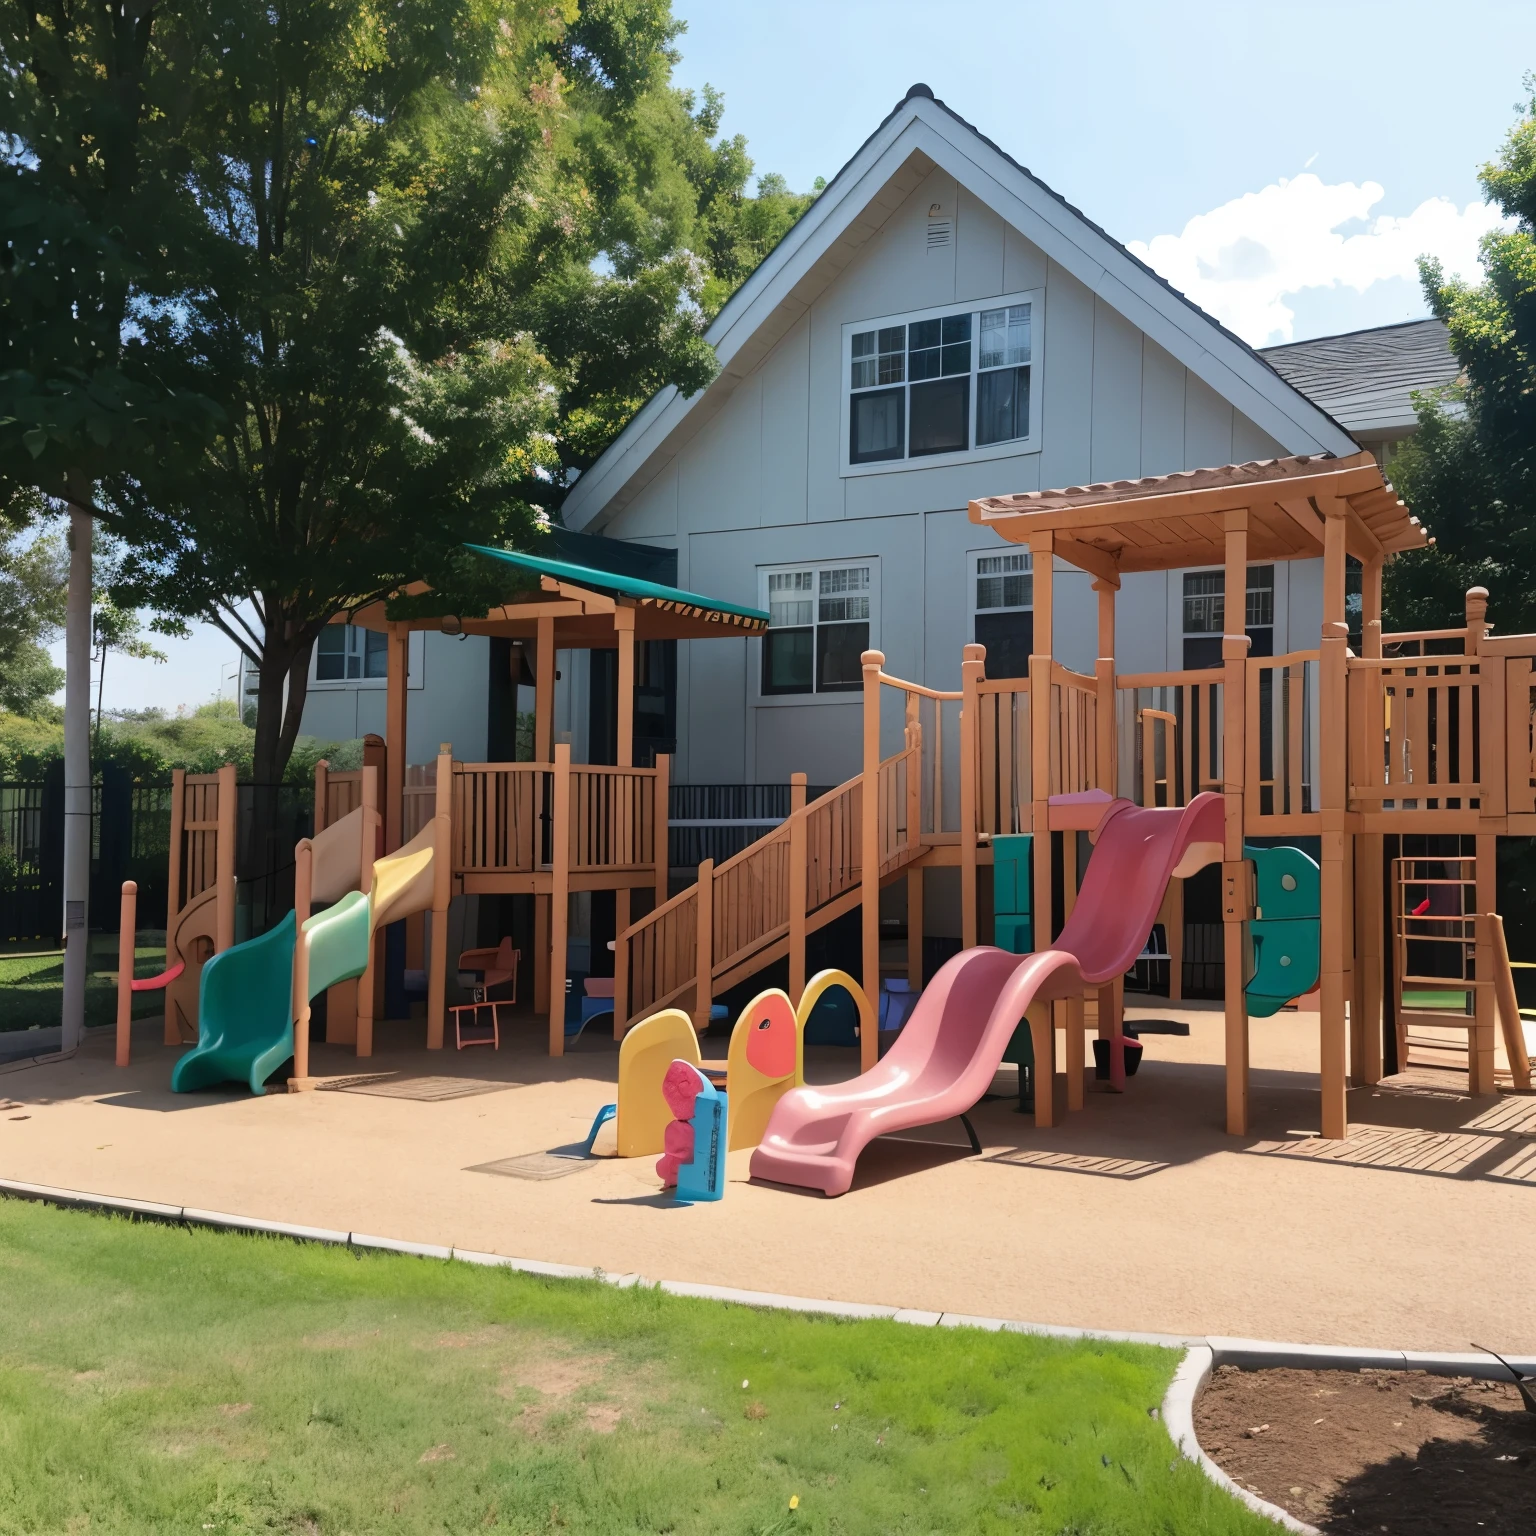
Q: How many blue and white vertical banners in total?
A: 0